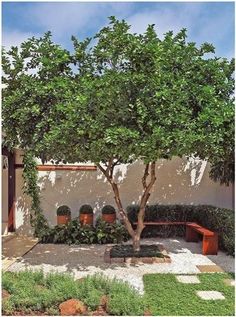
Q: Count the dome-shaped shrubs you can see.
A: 3